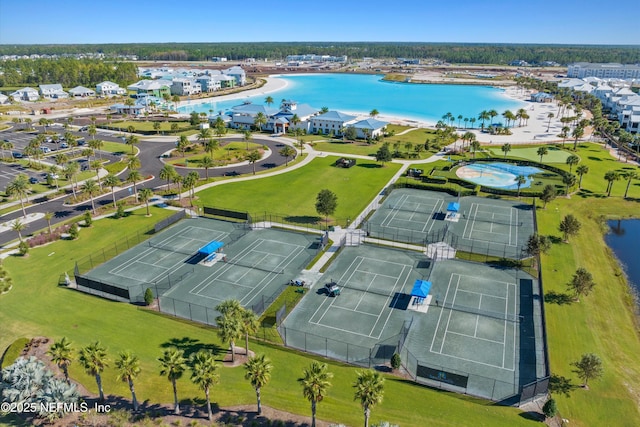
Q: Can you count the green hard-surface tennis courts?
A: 6